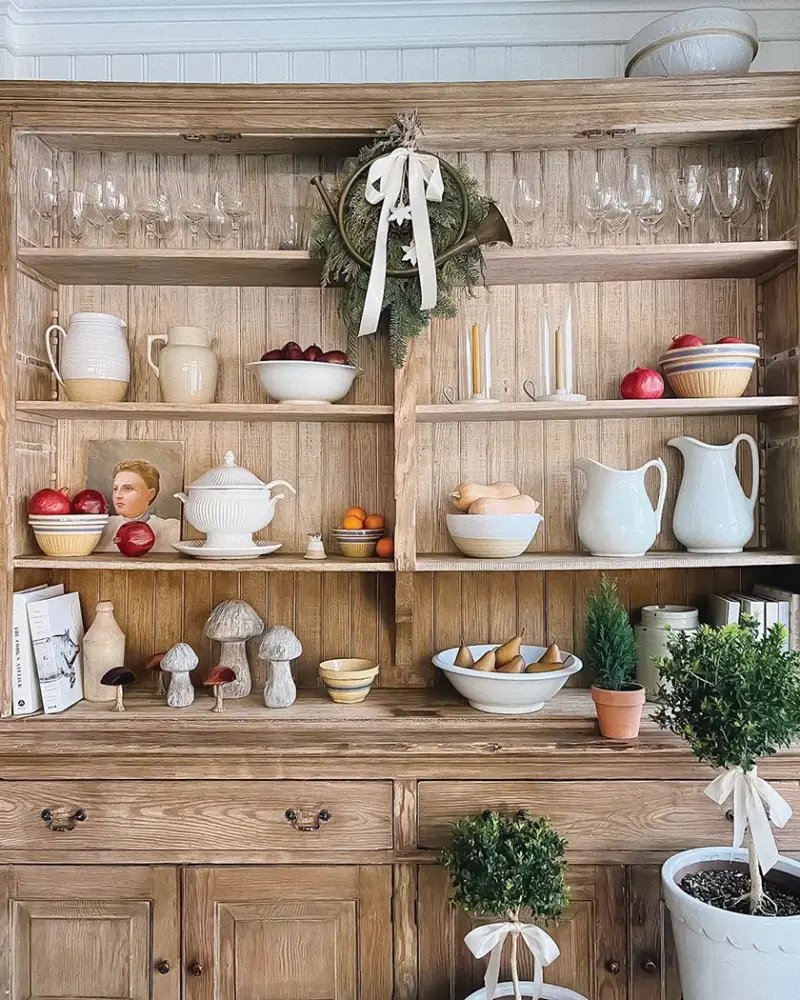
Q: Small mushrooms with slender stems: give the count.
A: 3